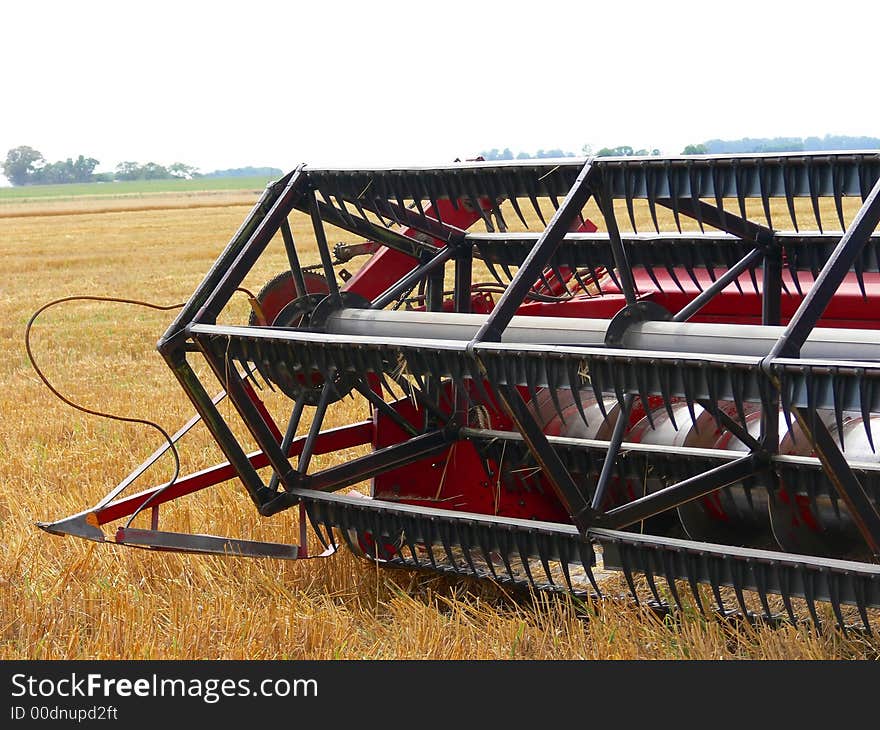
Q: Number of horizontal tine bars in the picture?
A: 5